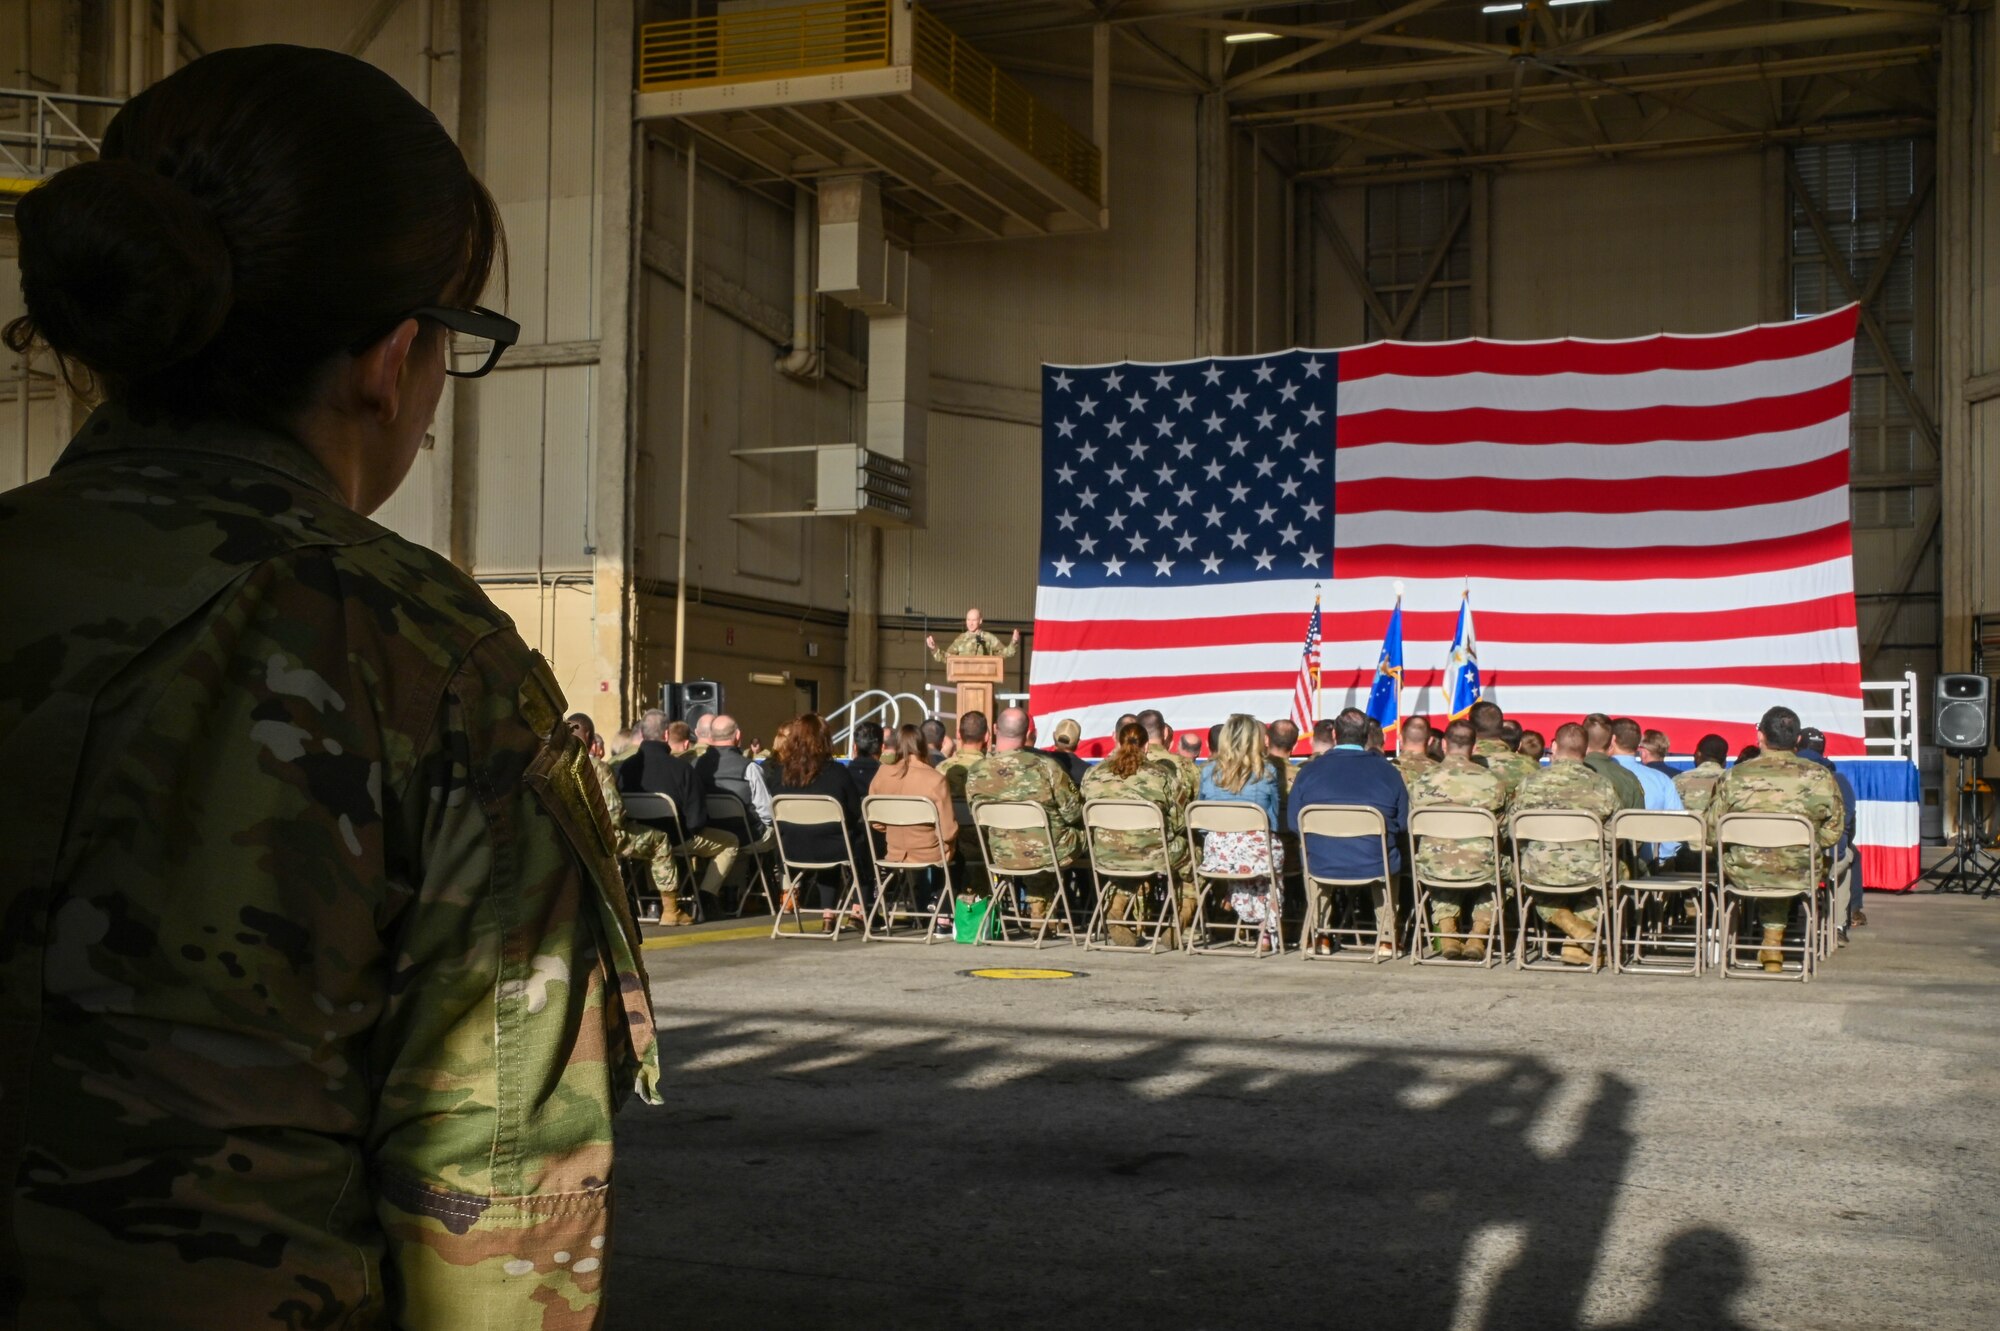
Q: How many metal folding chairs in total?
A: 12